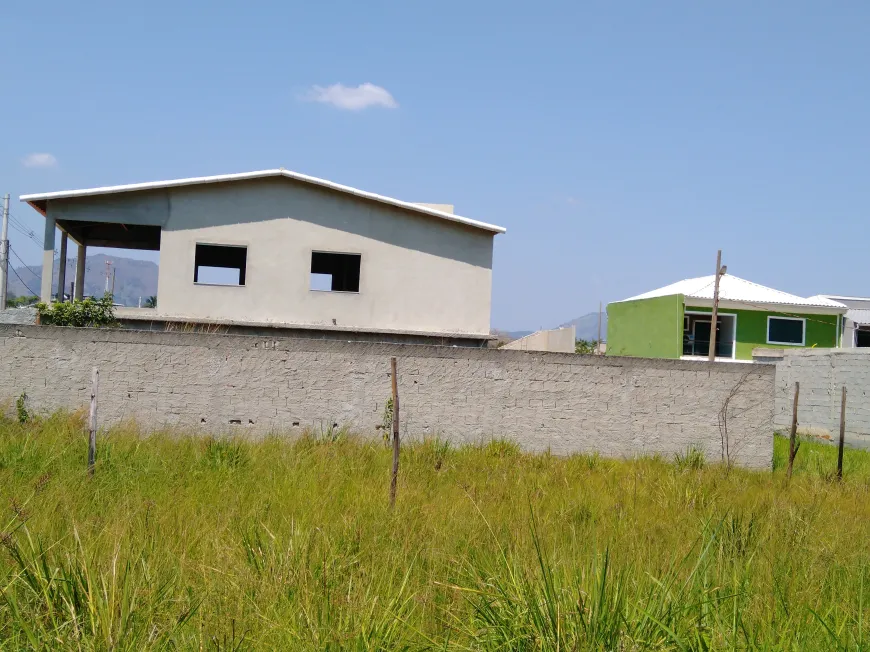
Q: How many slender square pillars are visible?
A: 3